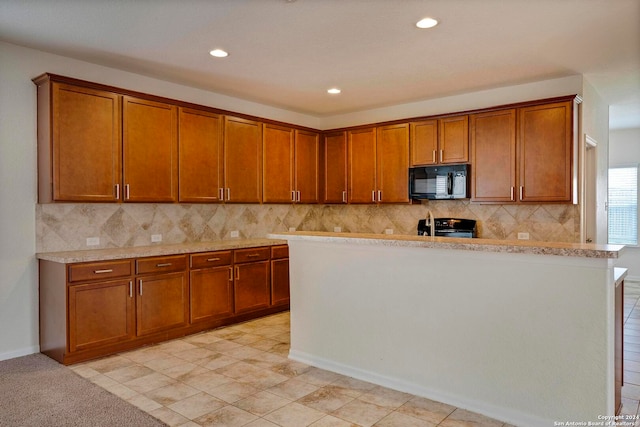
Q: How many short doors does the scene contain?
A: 2